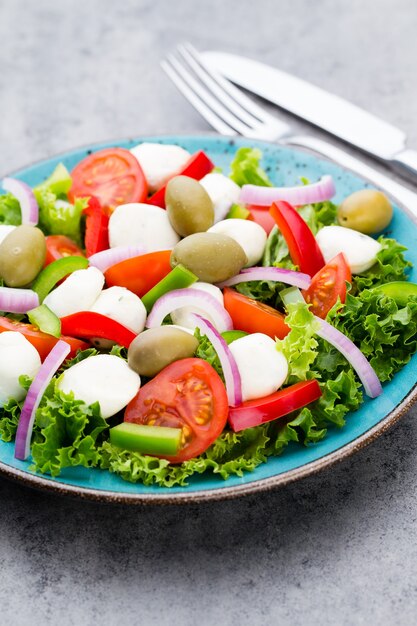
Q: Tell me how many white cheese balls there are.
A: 12